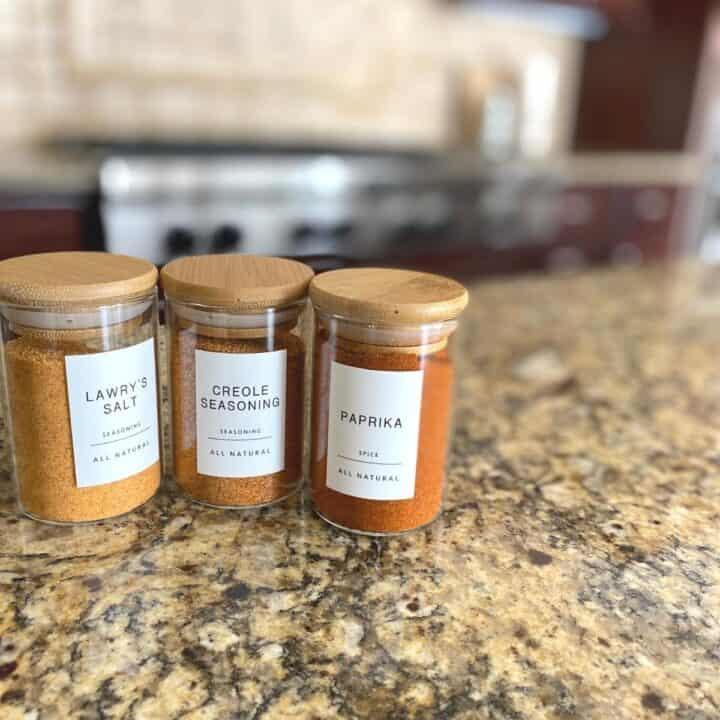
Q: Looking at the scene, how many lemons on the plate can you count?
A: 0